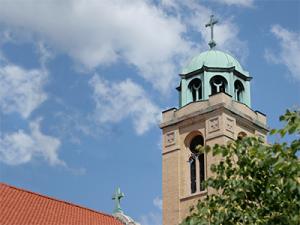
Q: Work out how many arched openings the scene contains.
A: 5